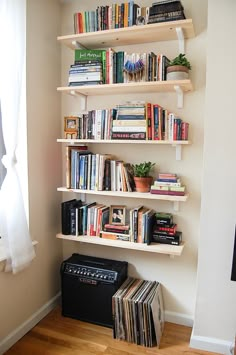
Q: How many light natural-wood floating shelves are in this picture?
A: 5